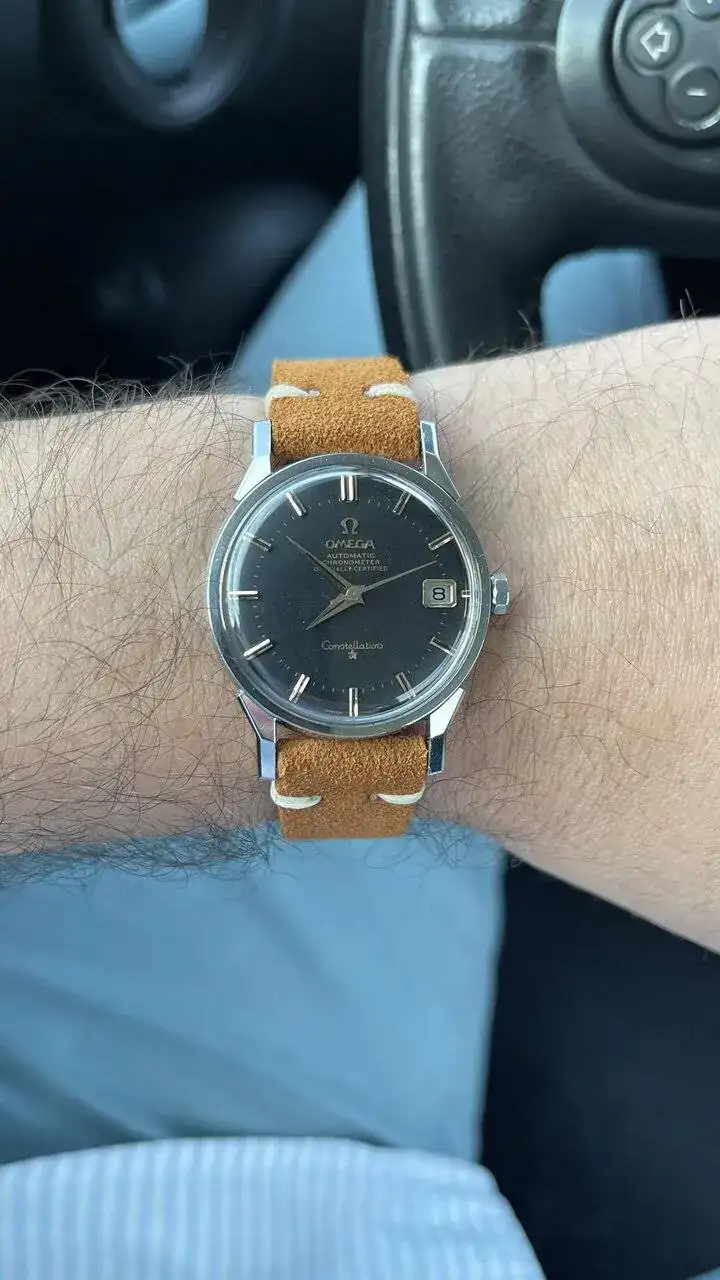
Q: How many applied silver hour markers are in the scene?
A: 12